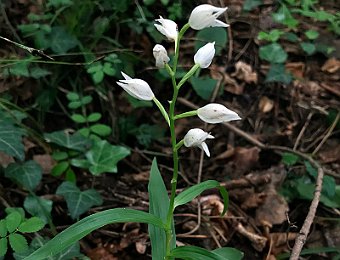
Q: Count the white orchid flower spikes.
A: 1